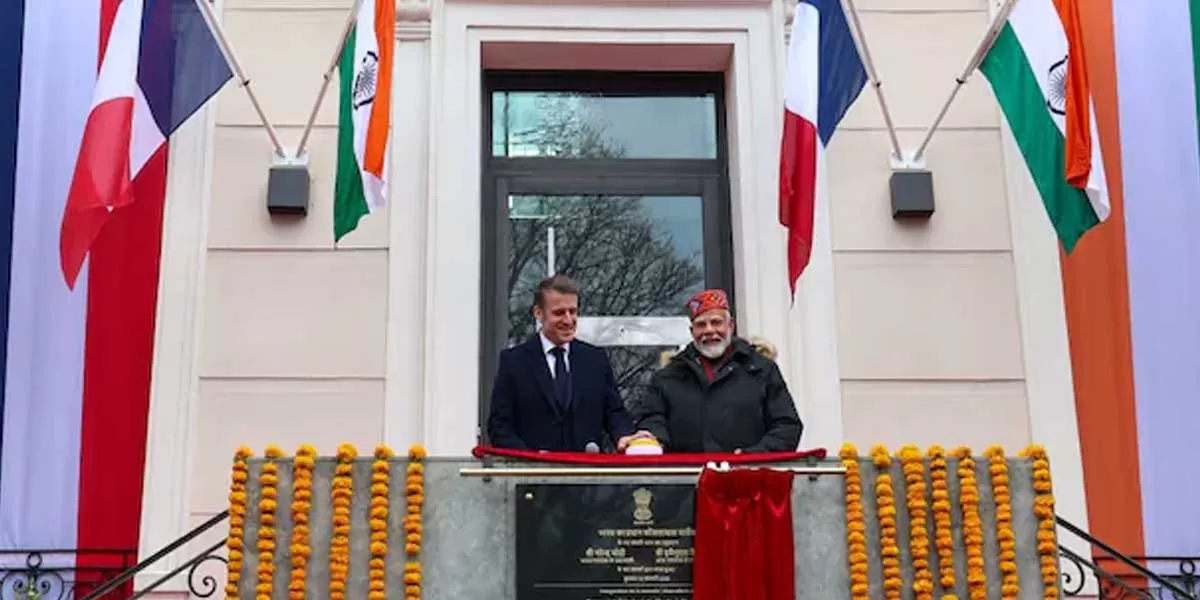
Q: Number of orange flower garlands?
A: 13